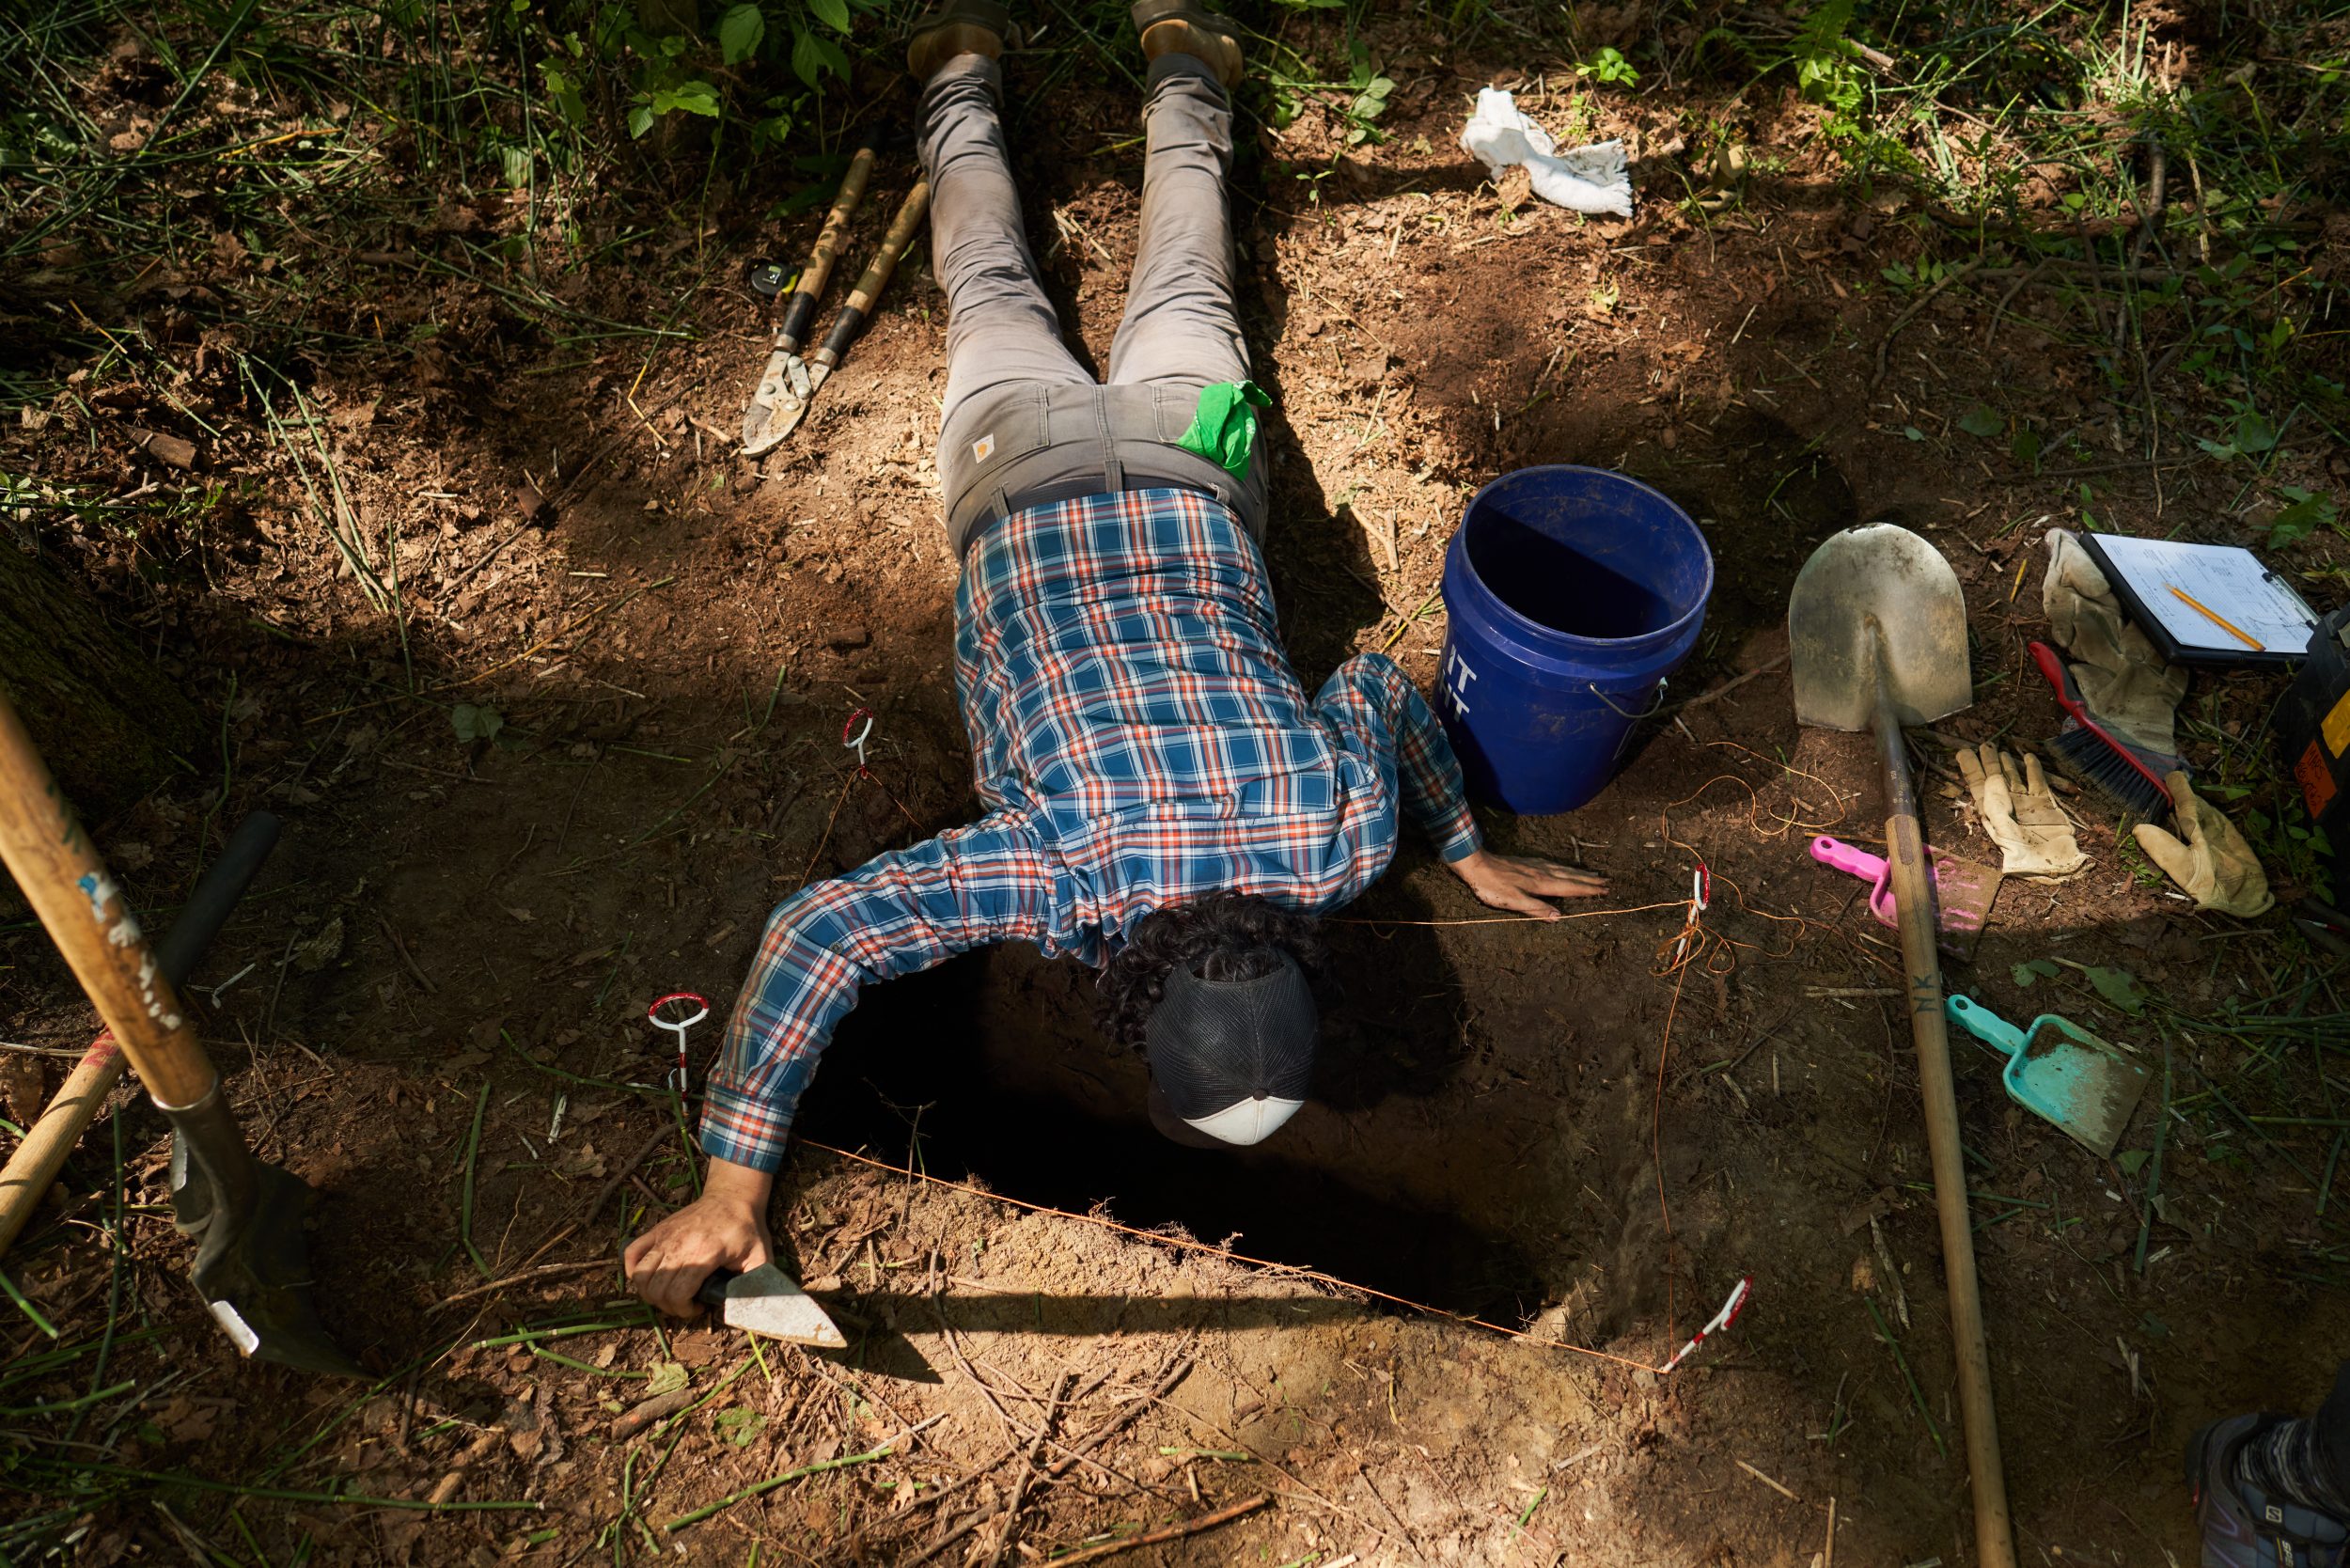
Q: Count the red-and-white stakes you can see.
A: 4